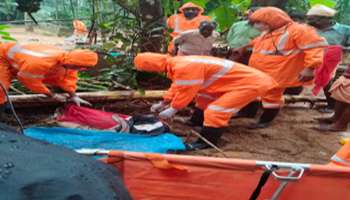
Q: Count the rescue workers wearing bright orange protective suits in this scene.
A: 4